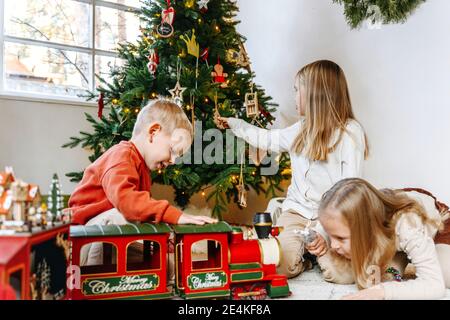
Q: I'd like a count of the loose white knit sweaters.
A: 1